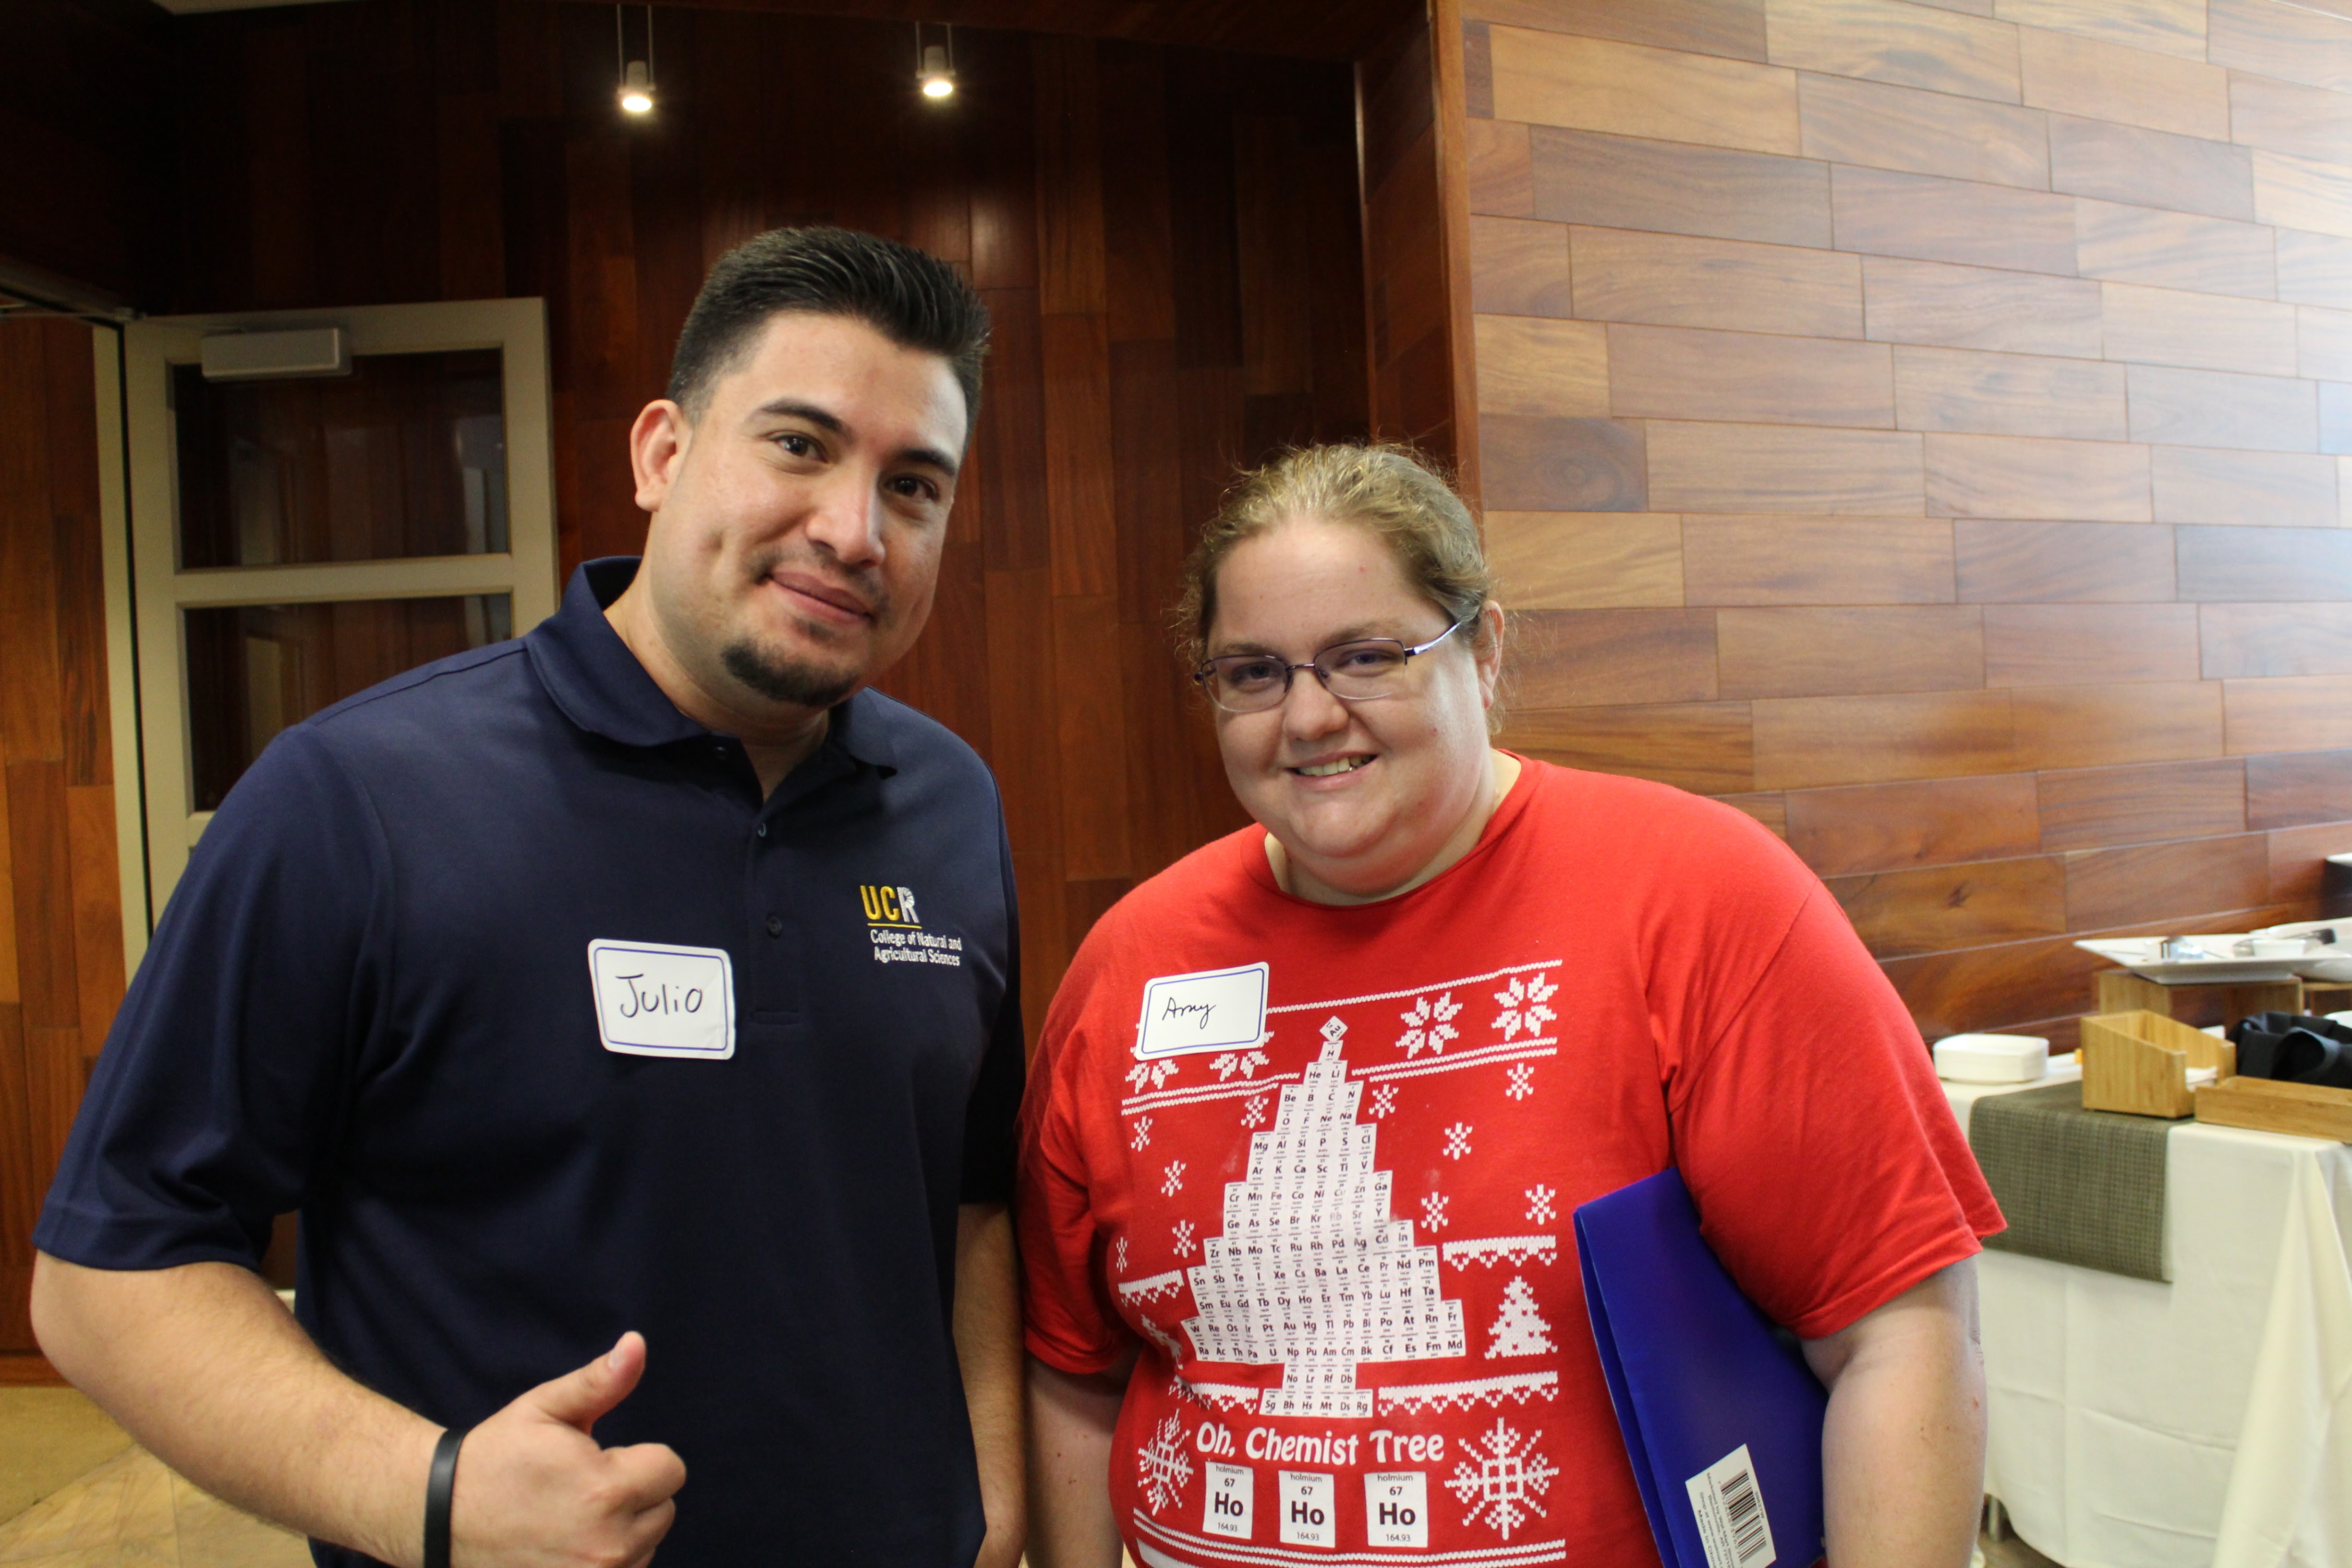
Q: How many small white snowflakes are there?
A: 10